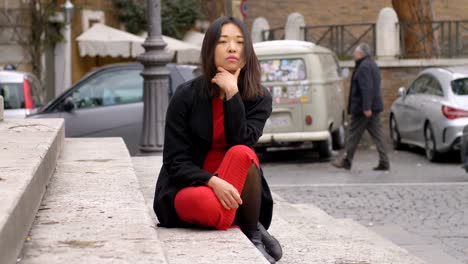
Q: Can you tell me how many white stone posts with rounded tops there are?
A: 3